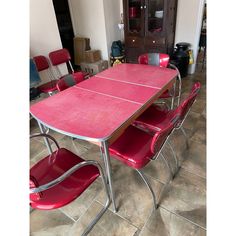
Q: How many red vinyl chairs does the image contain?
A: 7